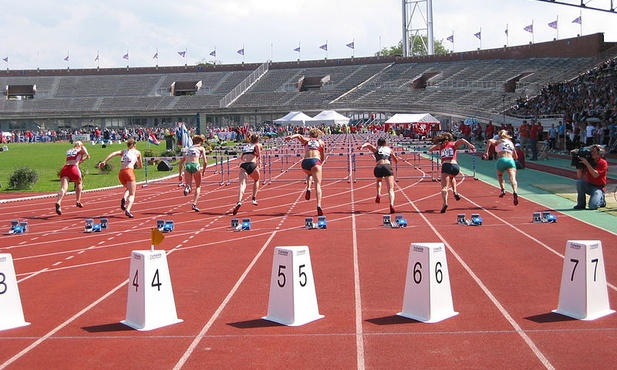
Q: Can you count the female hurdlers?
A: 8